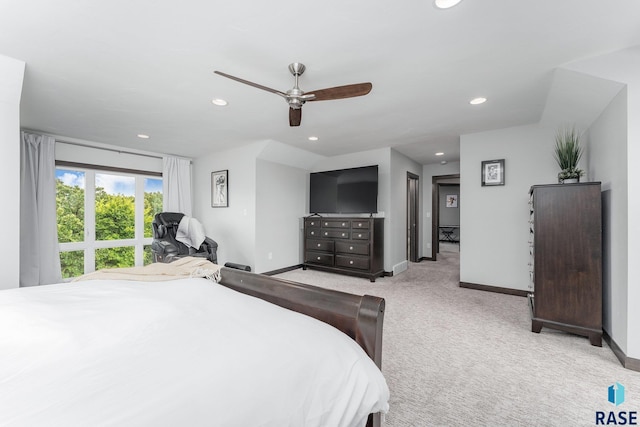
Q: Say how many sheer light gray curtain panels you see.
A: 2